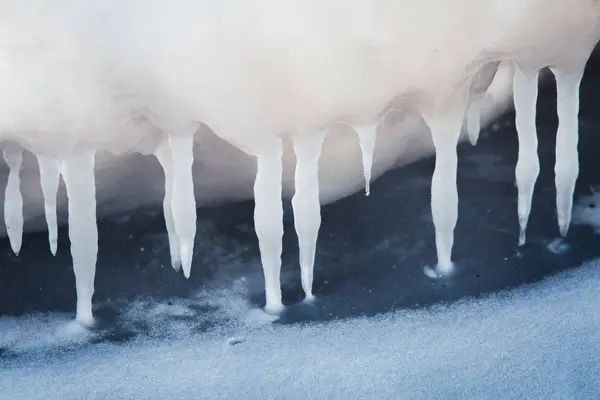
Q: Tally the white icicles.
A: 12